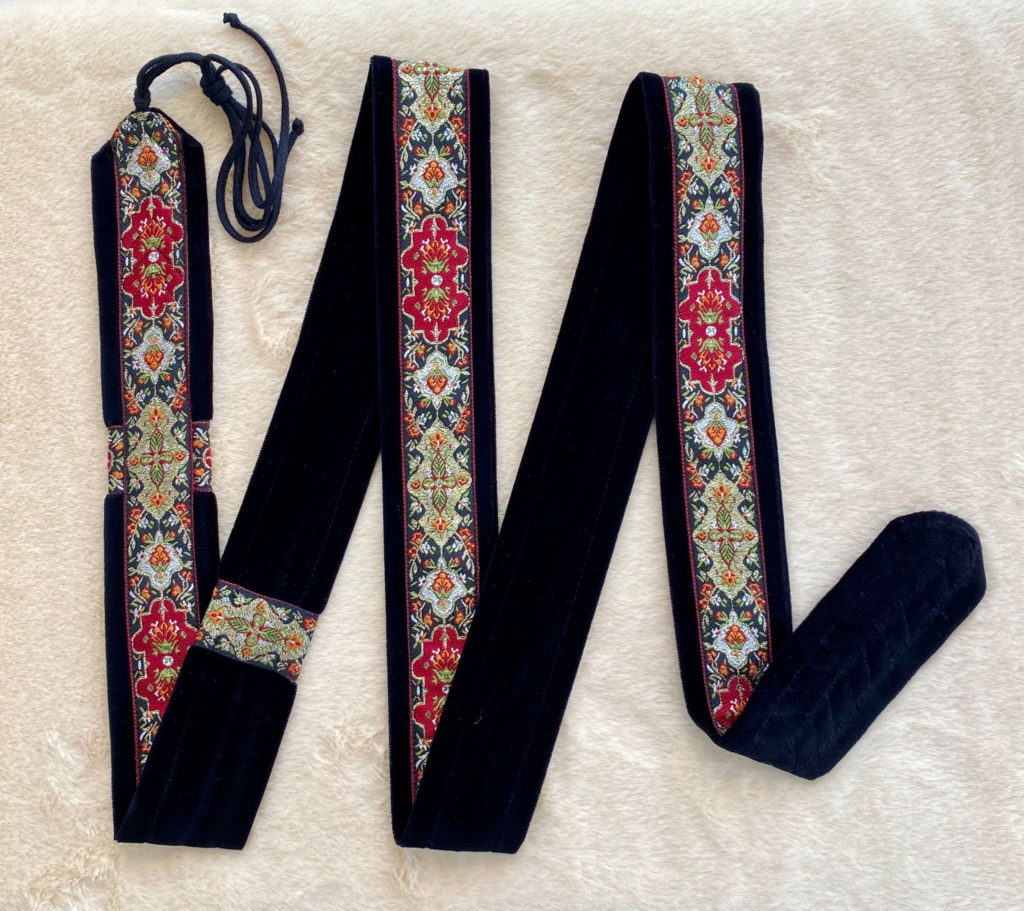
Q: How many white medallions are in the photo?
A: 9